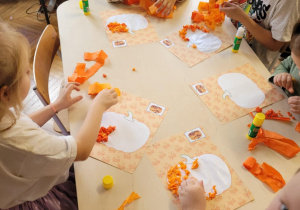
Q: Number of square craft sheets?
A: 5